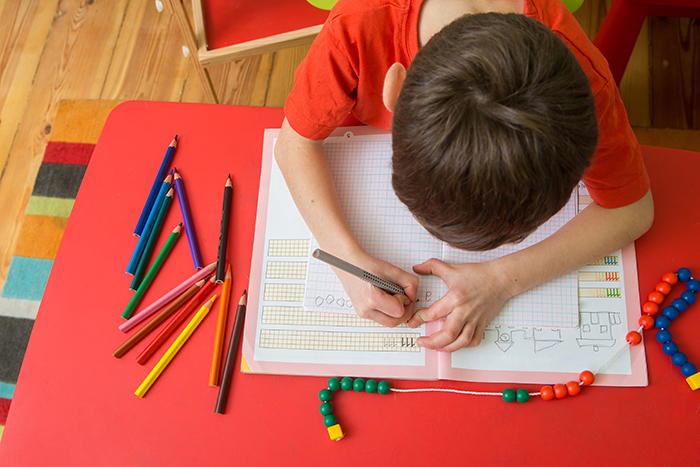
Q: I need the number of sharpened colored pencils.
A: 12